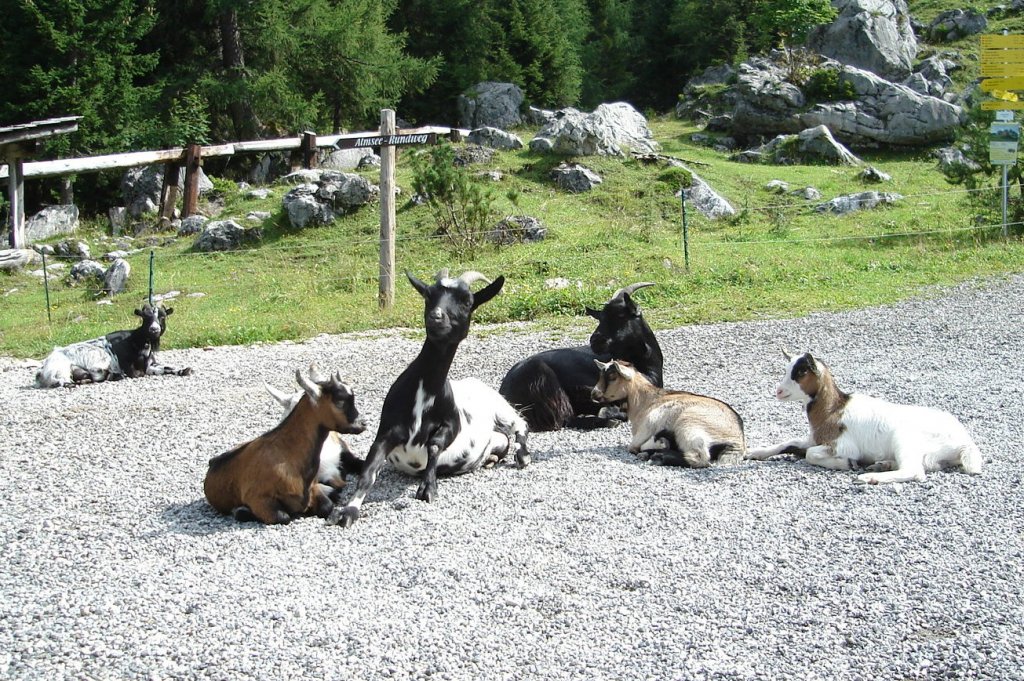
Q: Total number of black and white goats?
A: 2